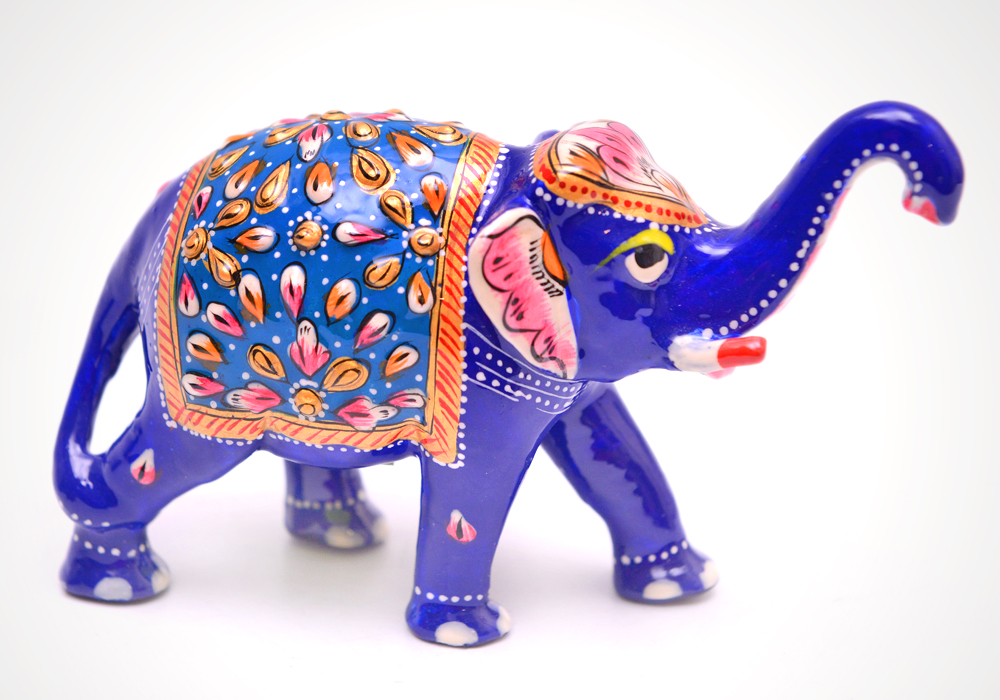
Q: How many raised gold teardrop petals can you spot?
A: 12